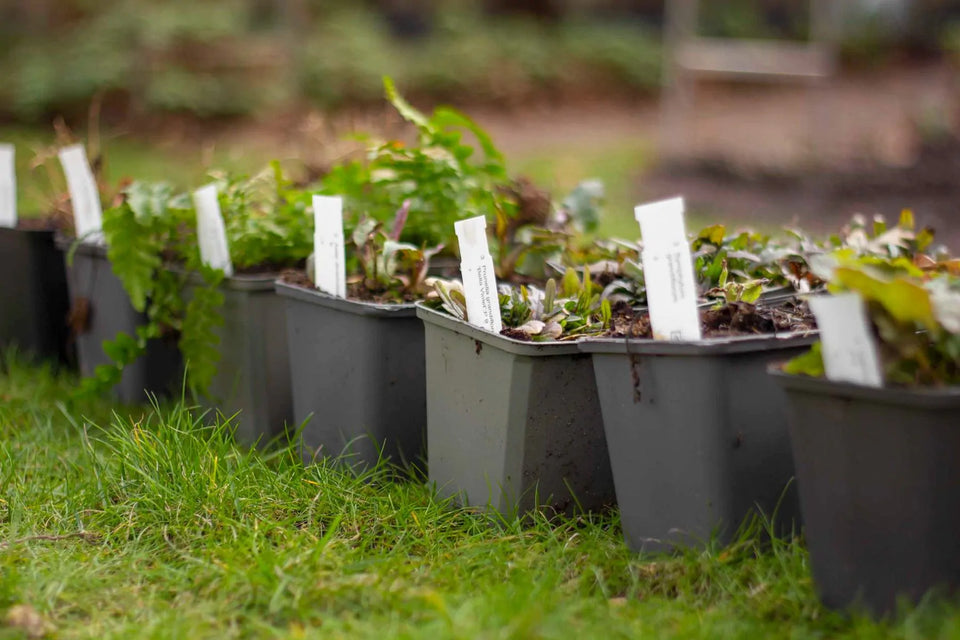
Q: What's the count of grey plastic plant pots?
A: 7